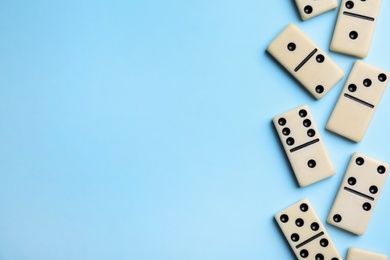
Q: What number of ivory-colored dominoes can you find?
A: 8